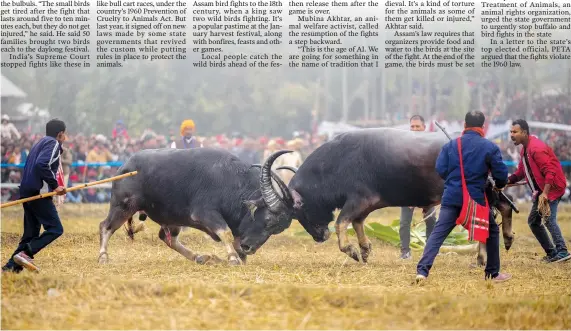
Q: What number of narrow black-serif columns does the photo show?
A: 6